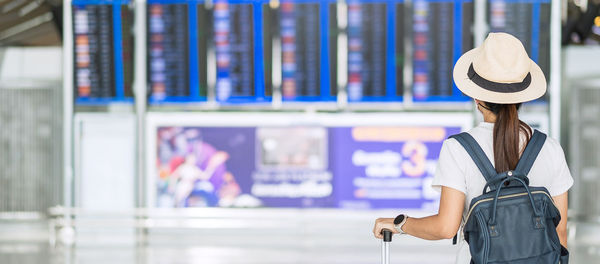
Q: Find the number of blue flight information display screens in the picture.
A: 7